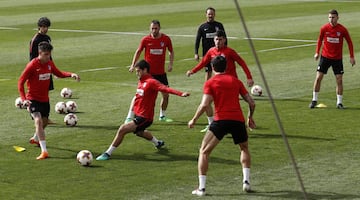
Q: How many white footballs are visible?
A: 7